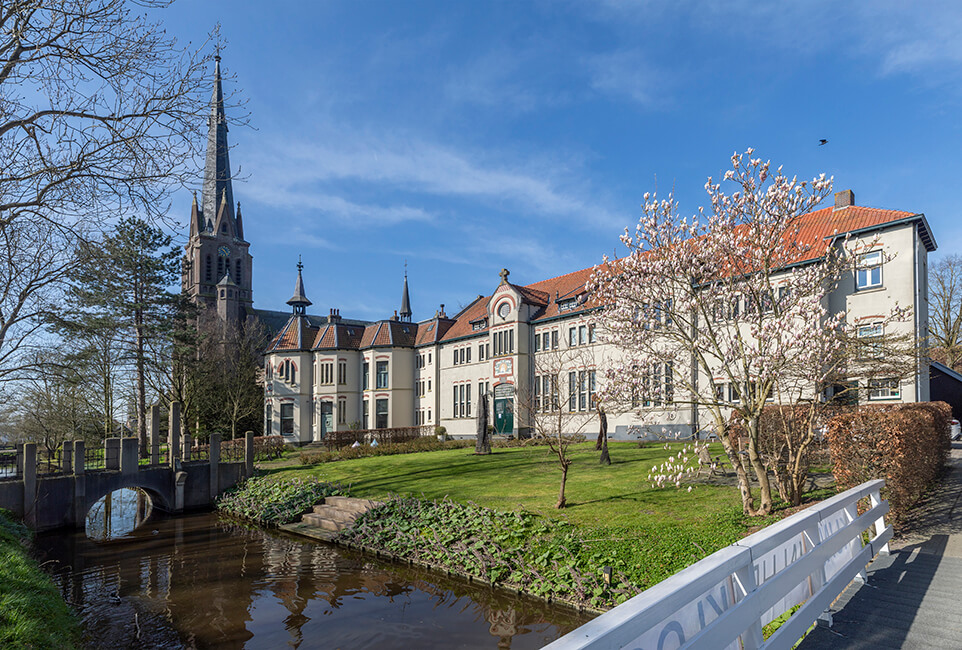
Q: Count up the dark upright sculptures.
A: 3